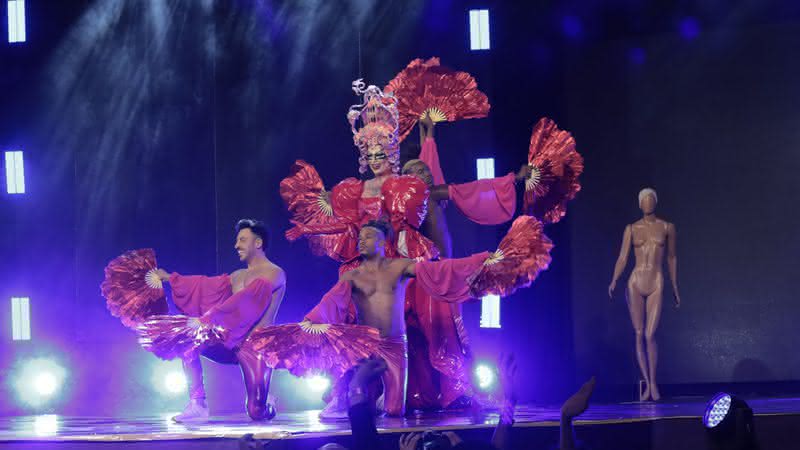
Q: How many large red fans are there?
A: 7